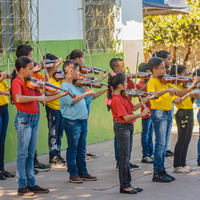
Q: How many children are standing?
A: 13